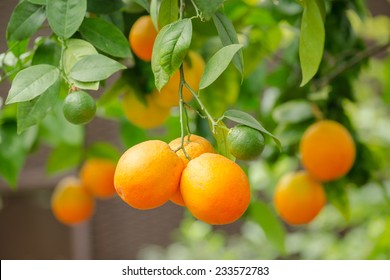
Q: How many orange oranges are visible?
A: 10